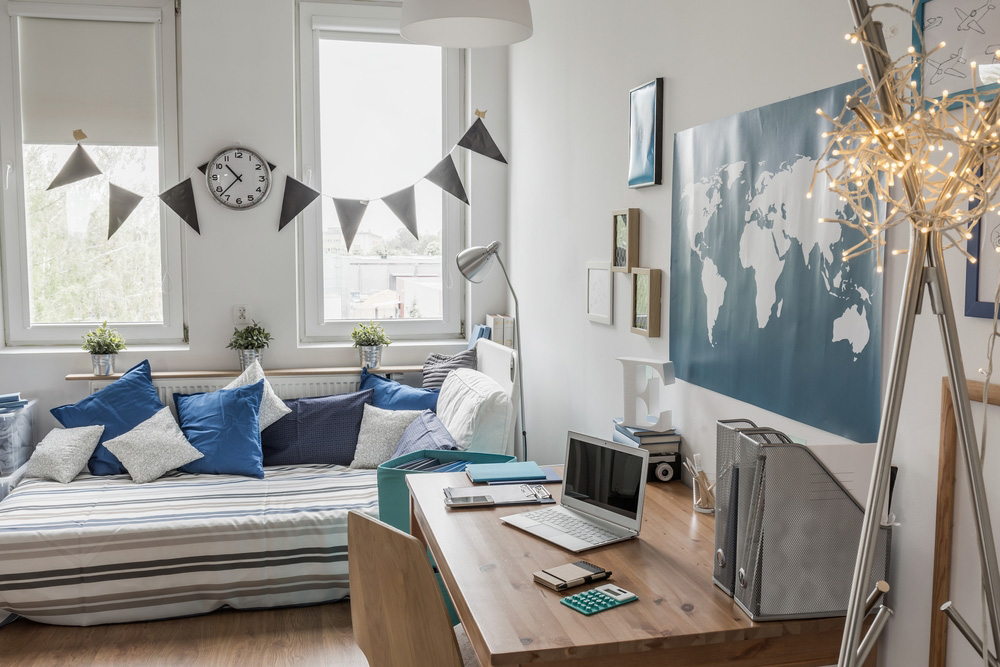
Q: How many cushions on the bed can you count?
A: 11